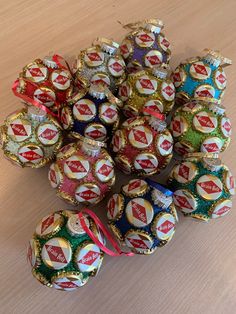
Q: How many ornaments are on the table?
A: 13